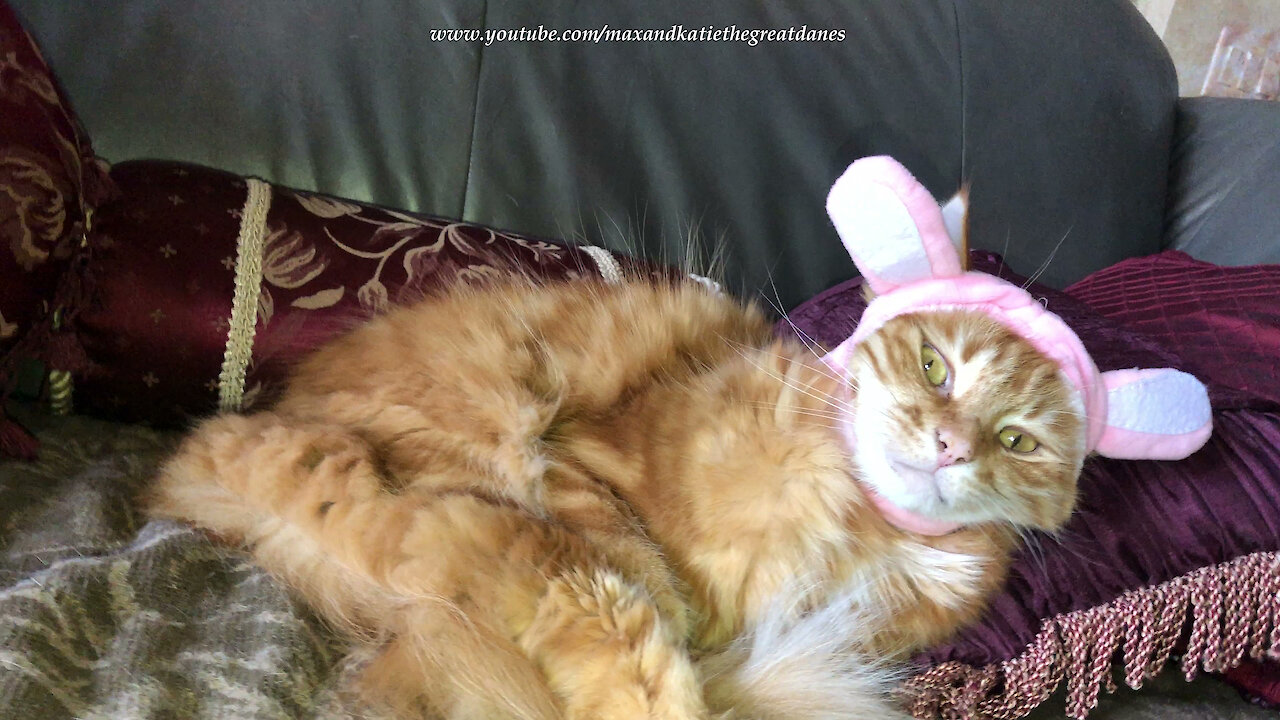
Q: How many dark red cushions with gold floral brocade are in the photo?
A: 2